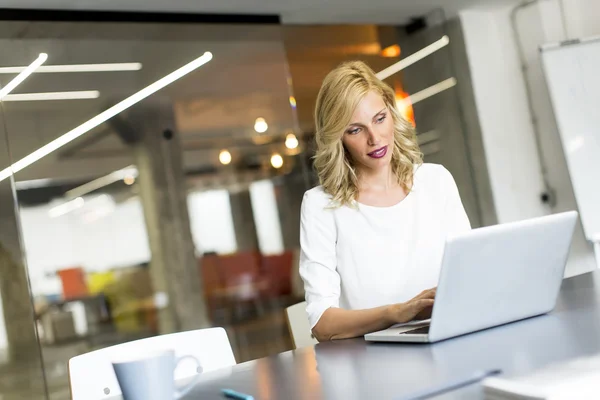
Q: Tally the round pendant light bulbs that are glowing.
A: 4